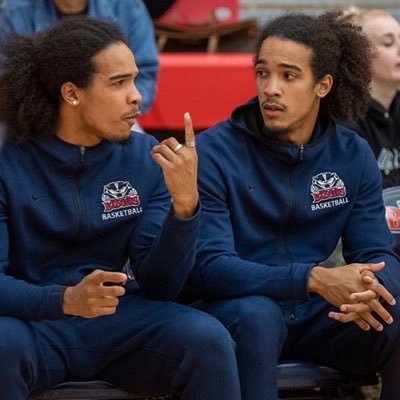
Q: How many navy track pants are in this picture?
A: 2